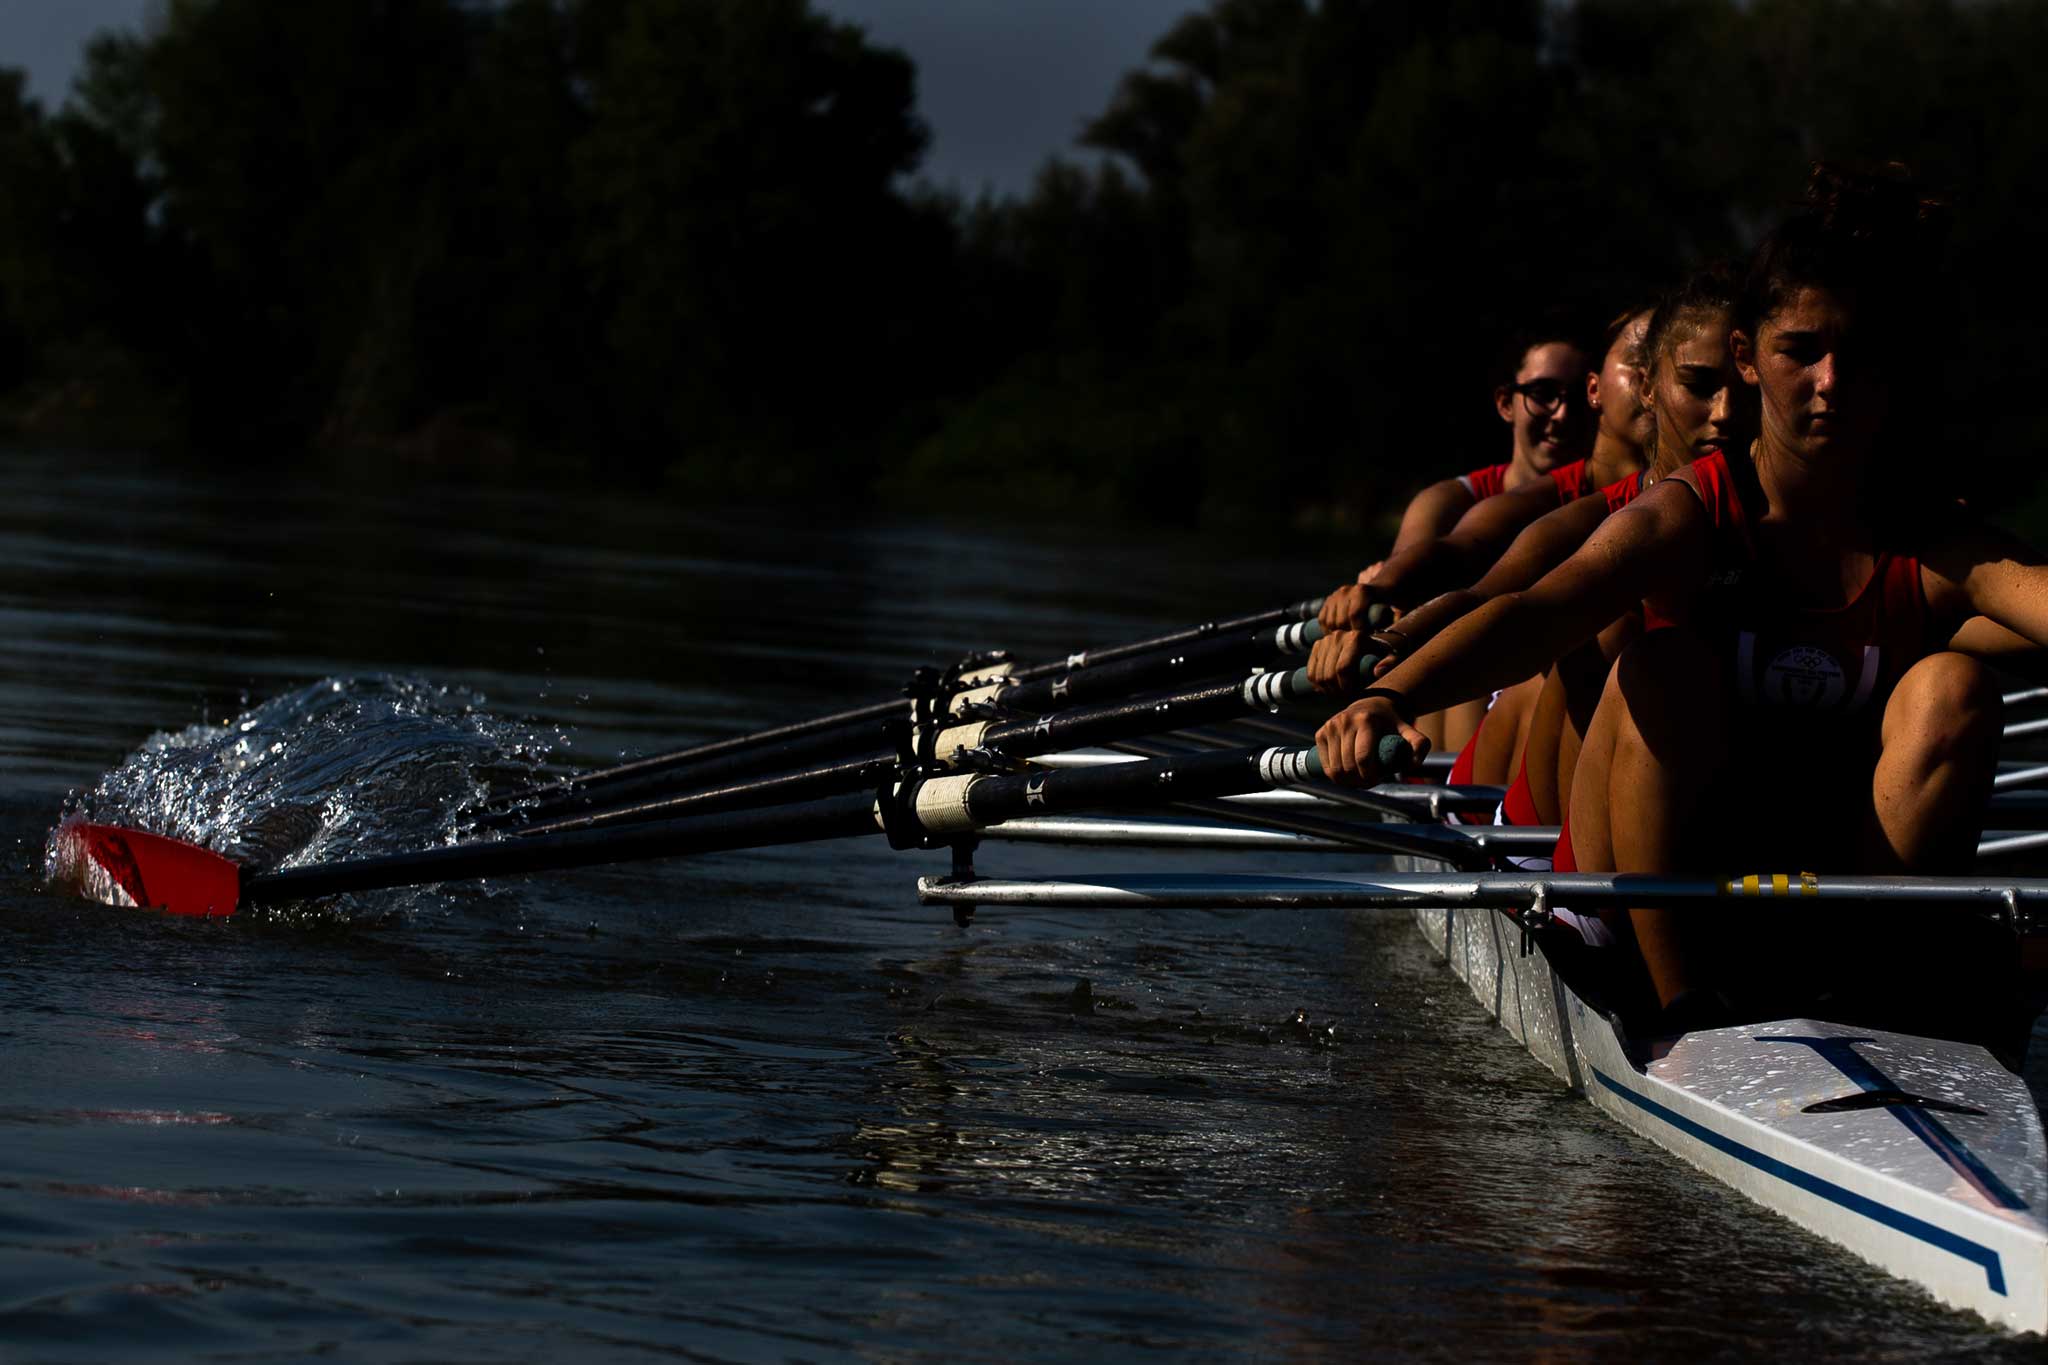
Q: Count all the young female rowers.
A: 4